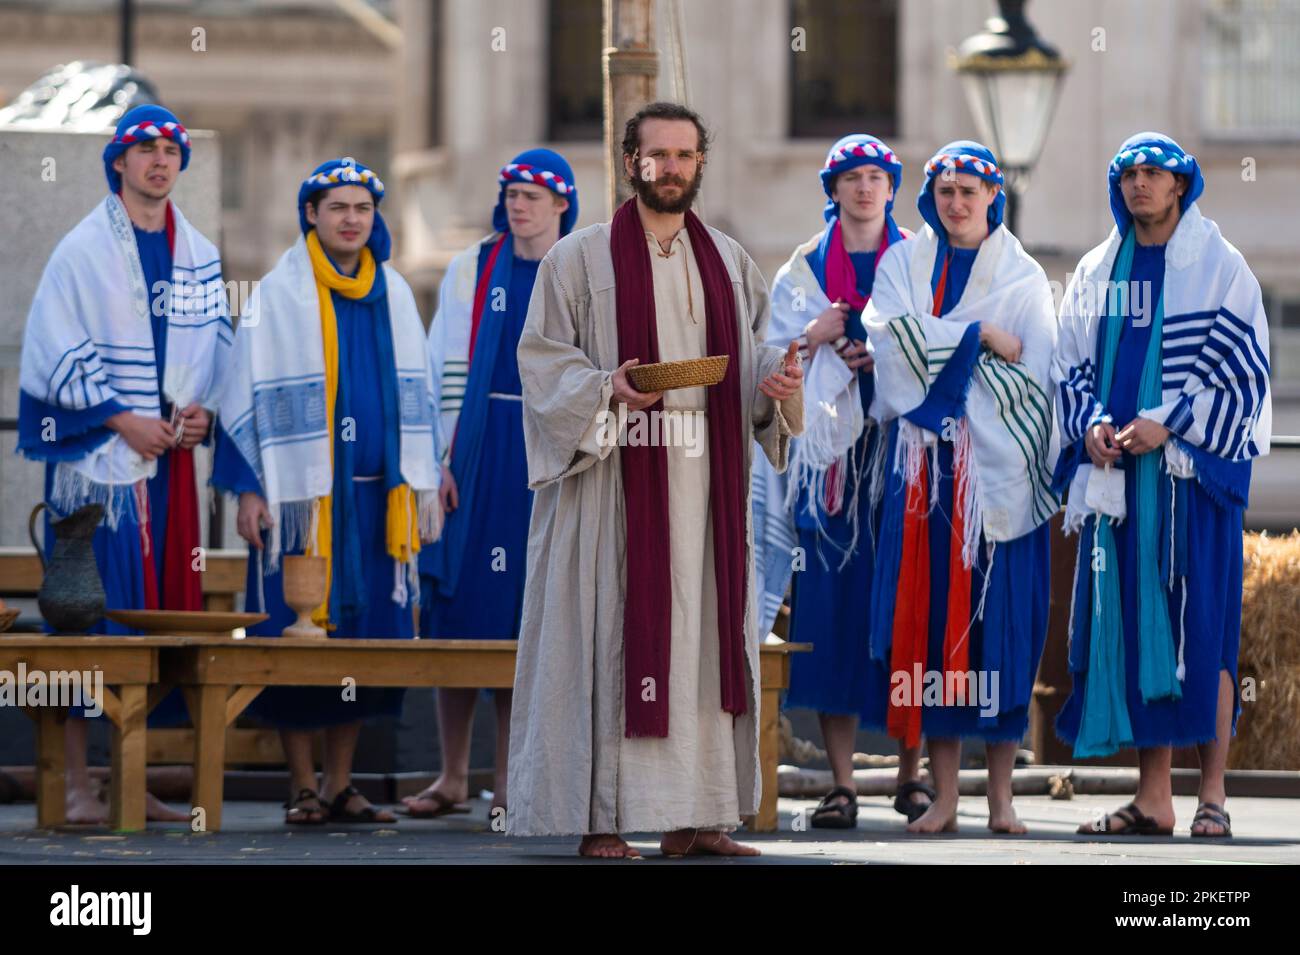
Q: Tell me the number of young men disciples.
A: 6